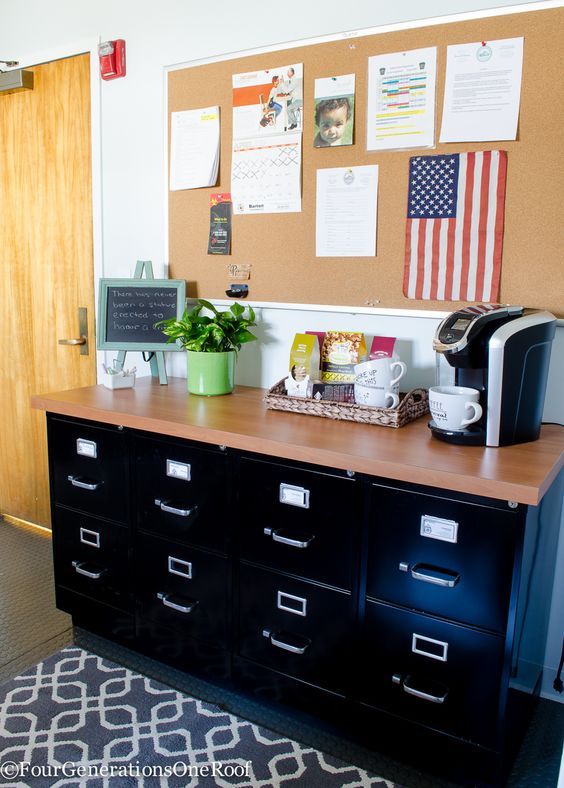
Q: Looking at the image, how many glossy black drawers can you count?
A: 8